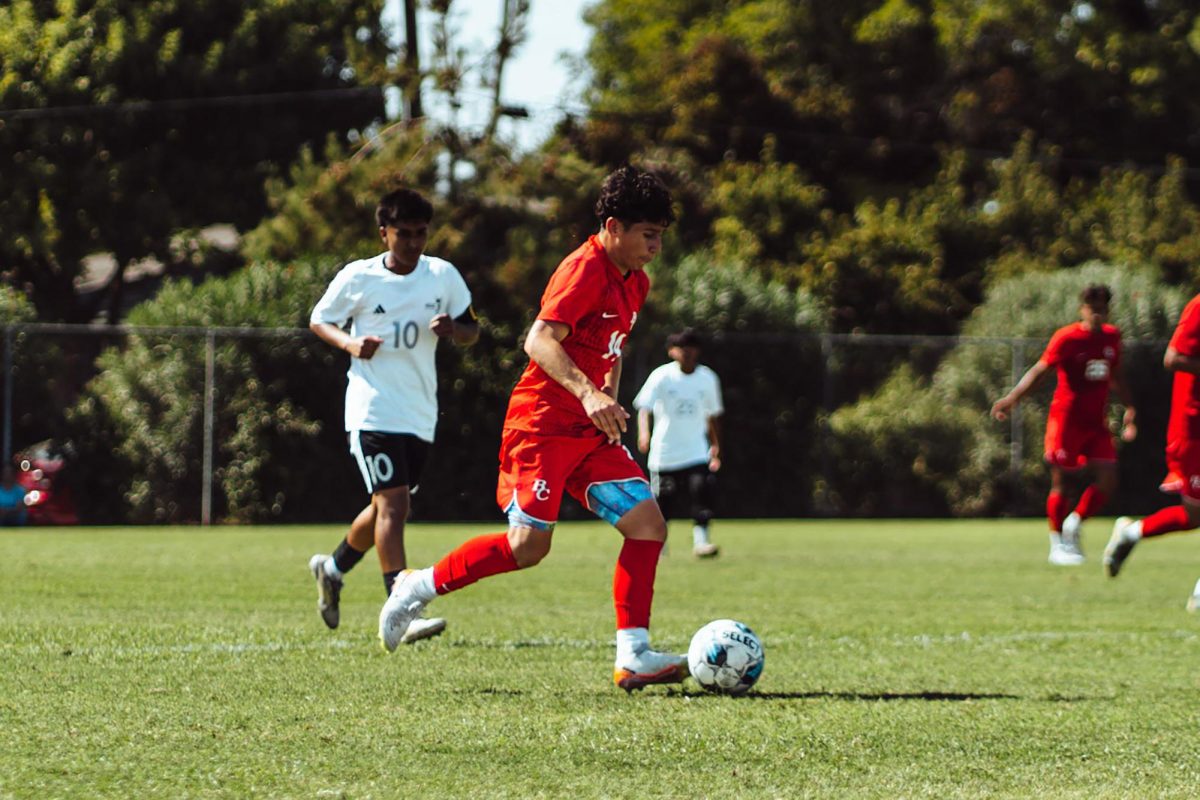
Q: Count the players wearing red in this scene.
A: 3